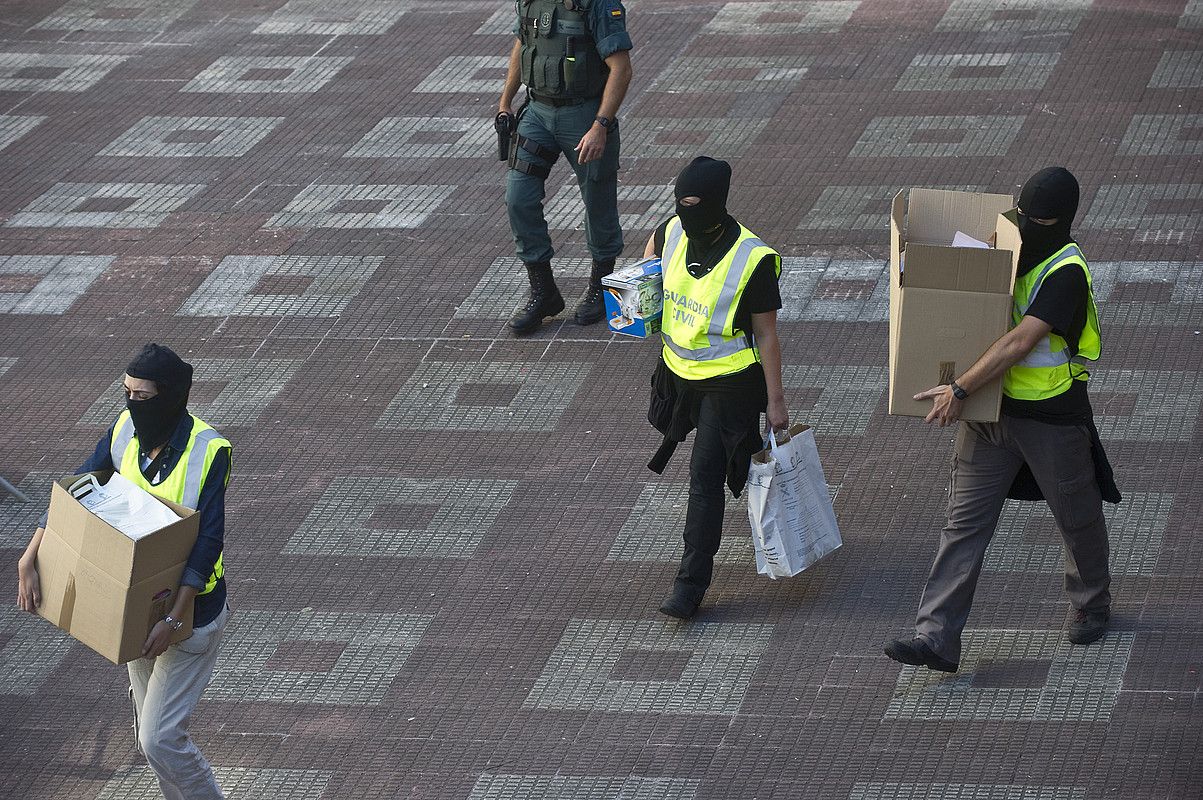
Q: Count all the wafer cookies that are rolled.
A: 0